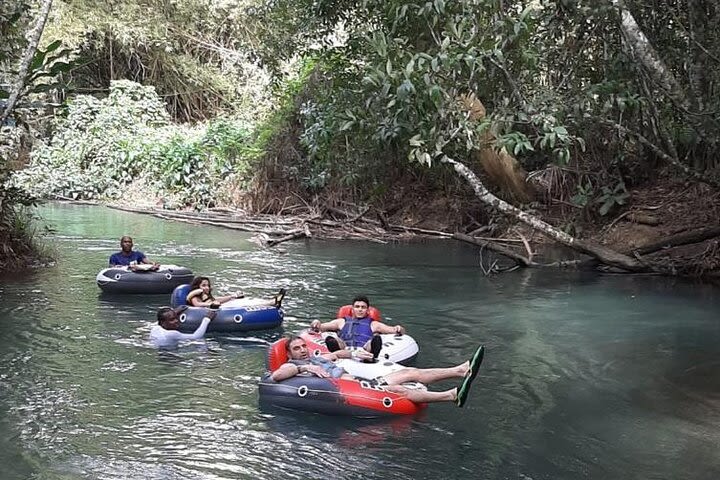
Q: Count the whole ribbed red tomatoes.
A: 0